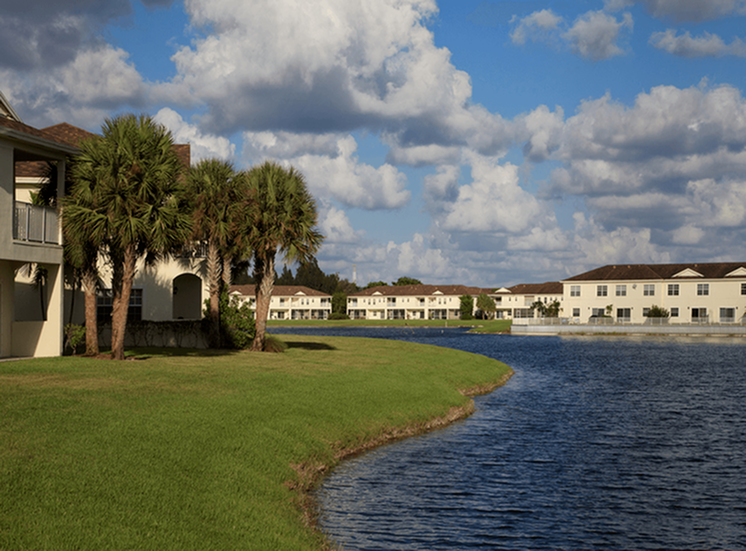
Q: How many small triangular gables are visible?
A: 7